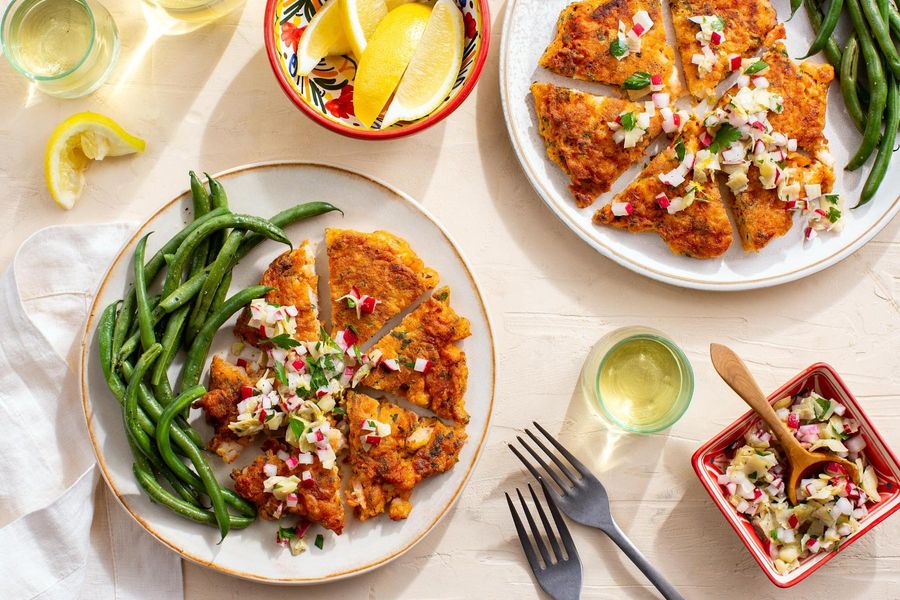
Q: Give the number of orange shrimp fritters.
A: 12